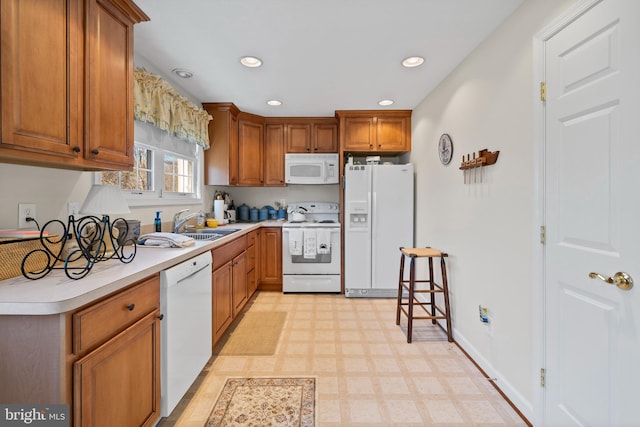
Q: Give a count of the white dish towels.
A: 3